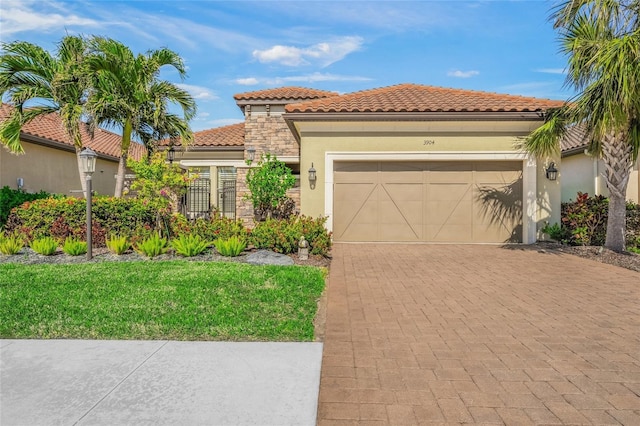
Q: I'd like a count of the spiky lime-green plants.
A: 7